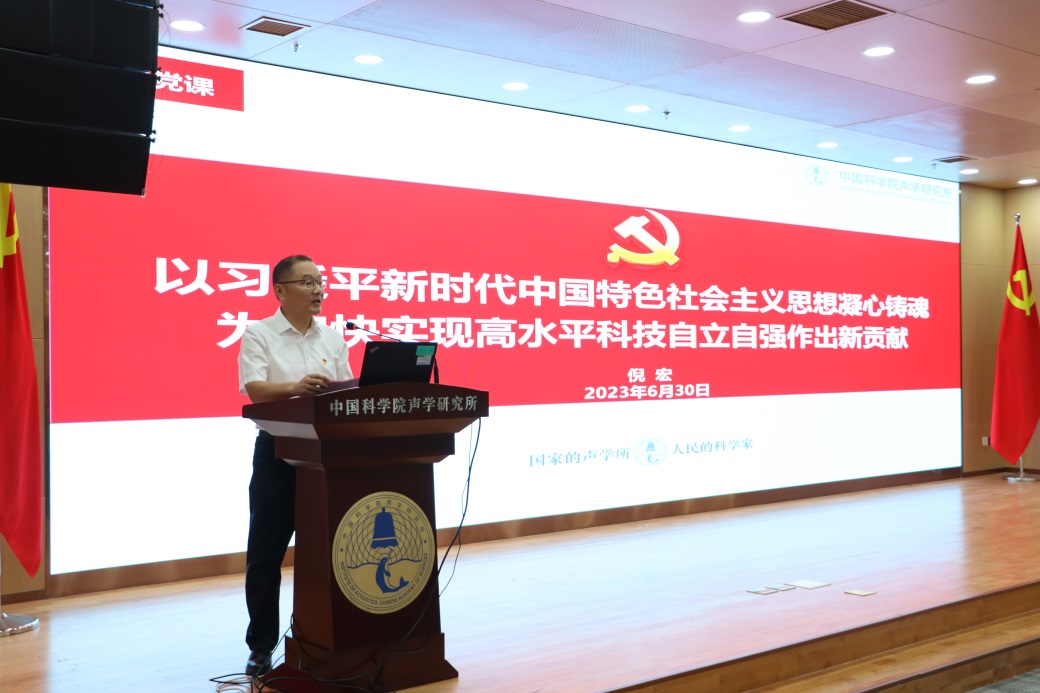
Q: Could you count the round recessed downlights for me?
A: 12